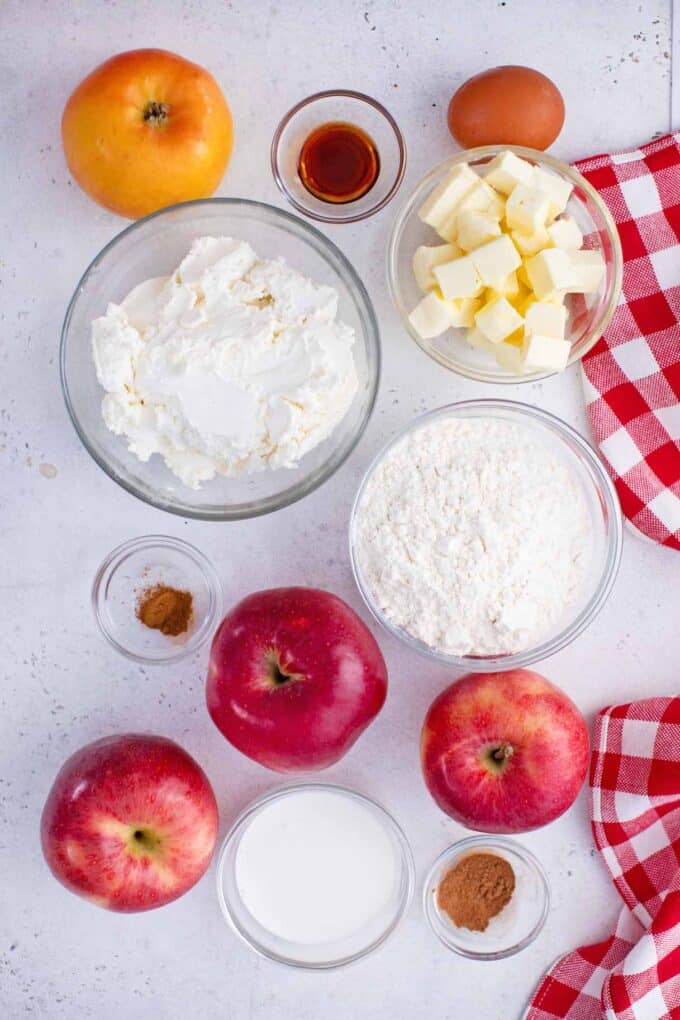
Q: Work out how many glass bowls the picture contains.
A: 7